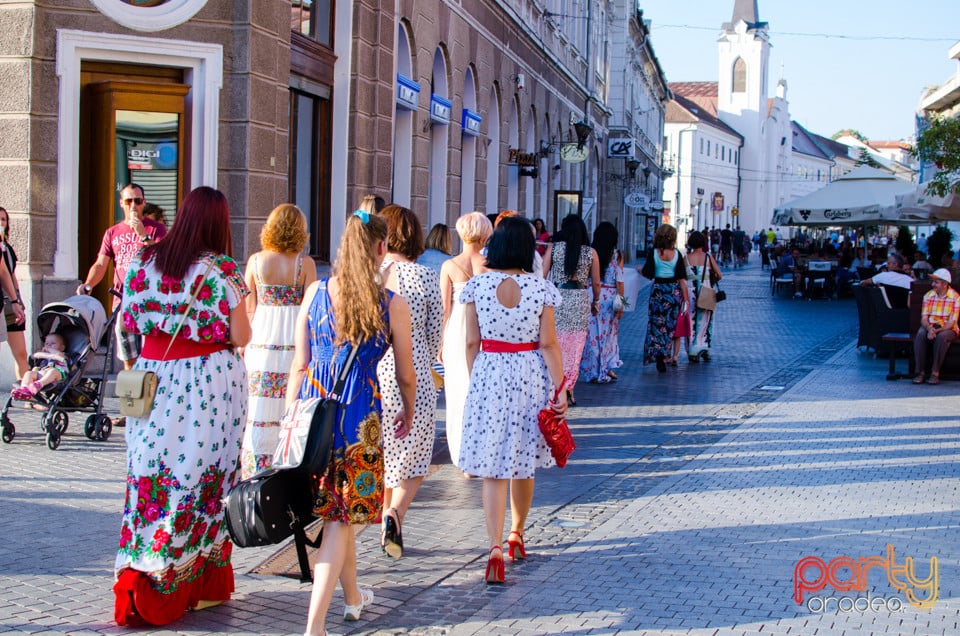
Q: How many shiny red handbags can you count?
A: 1